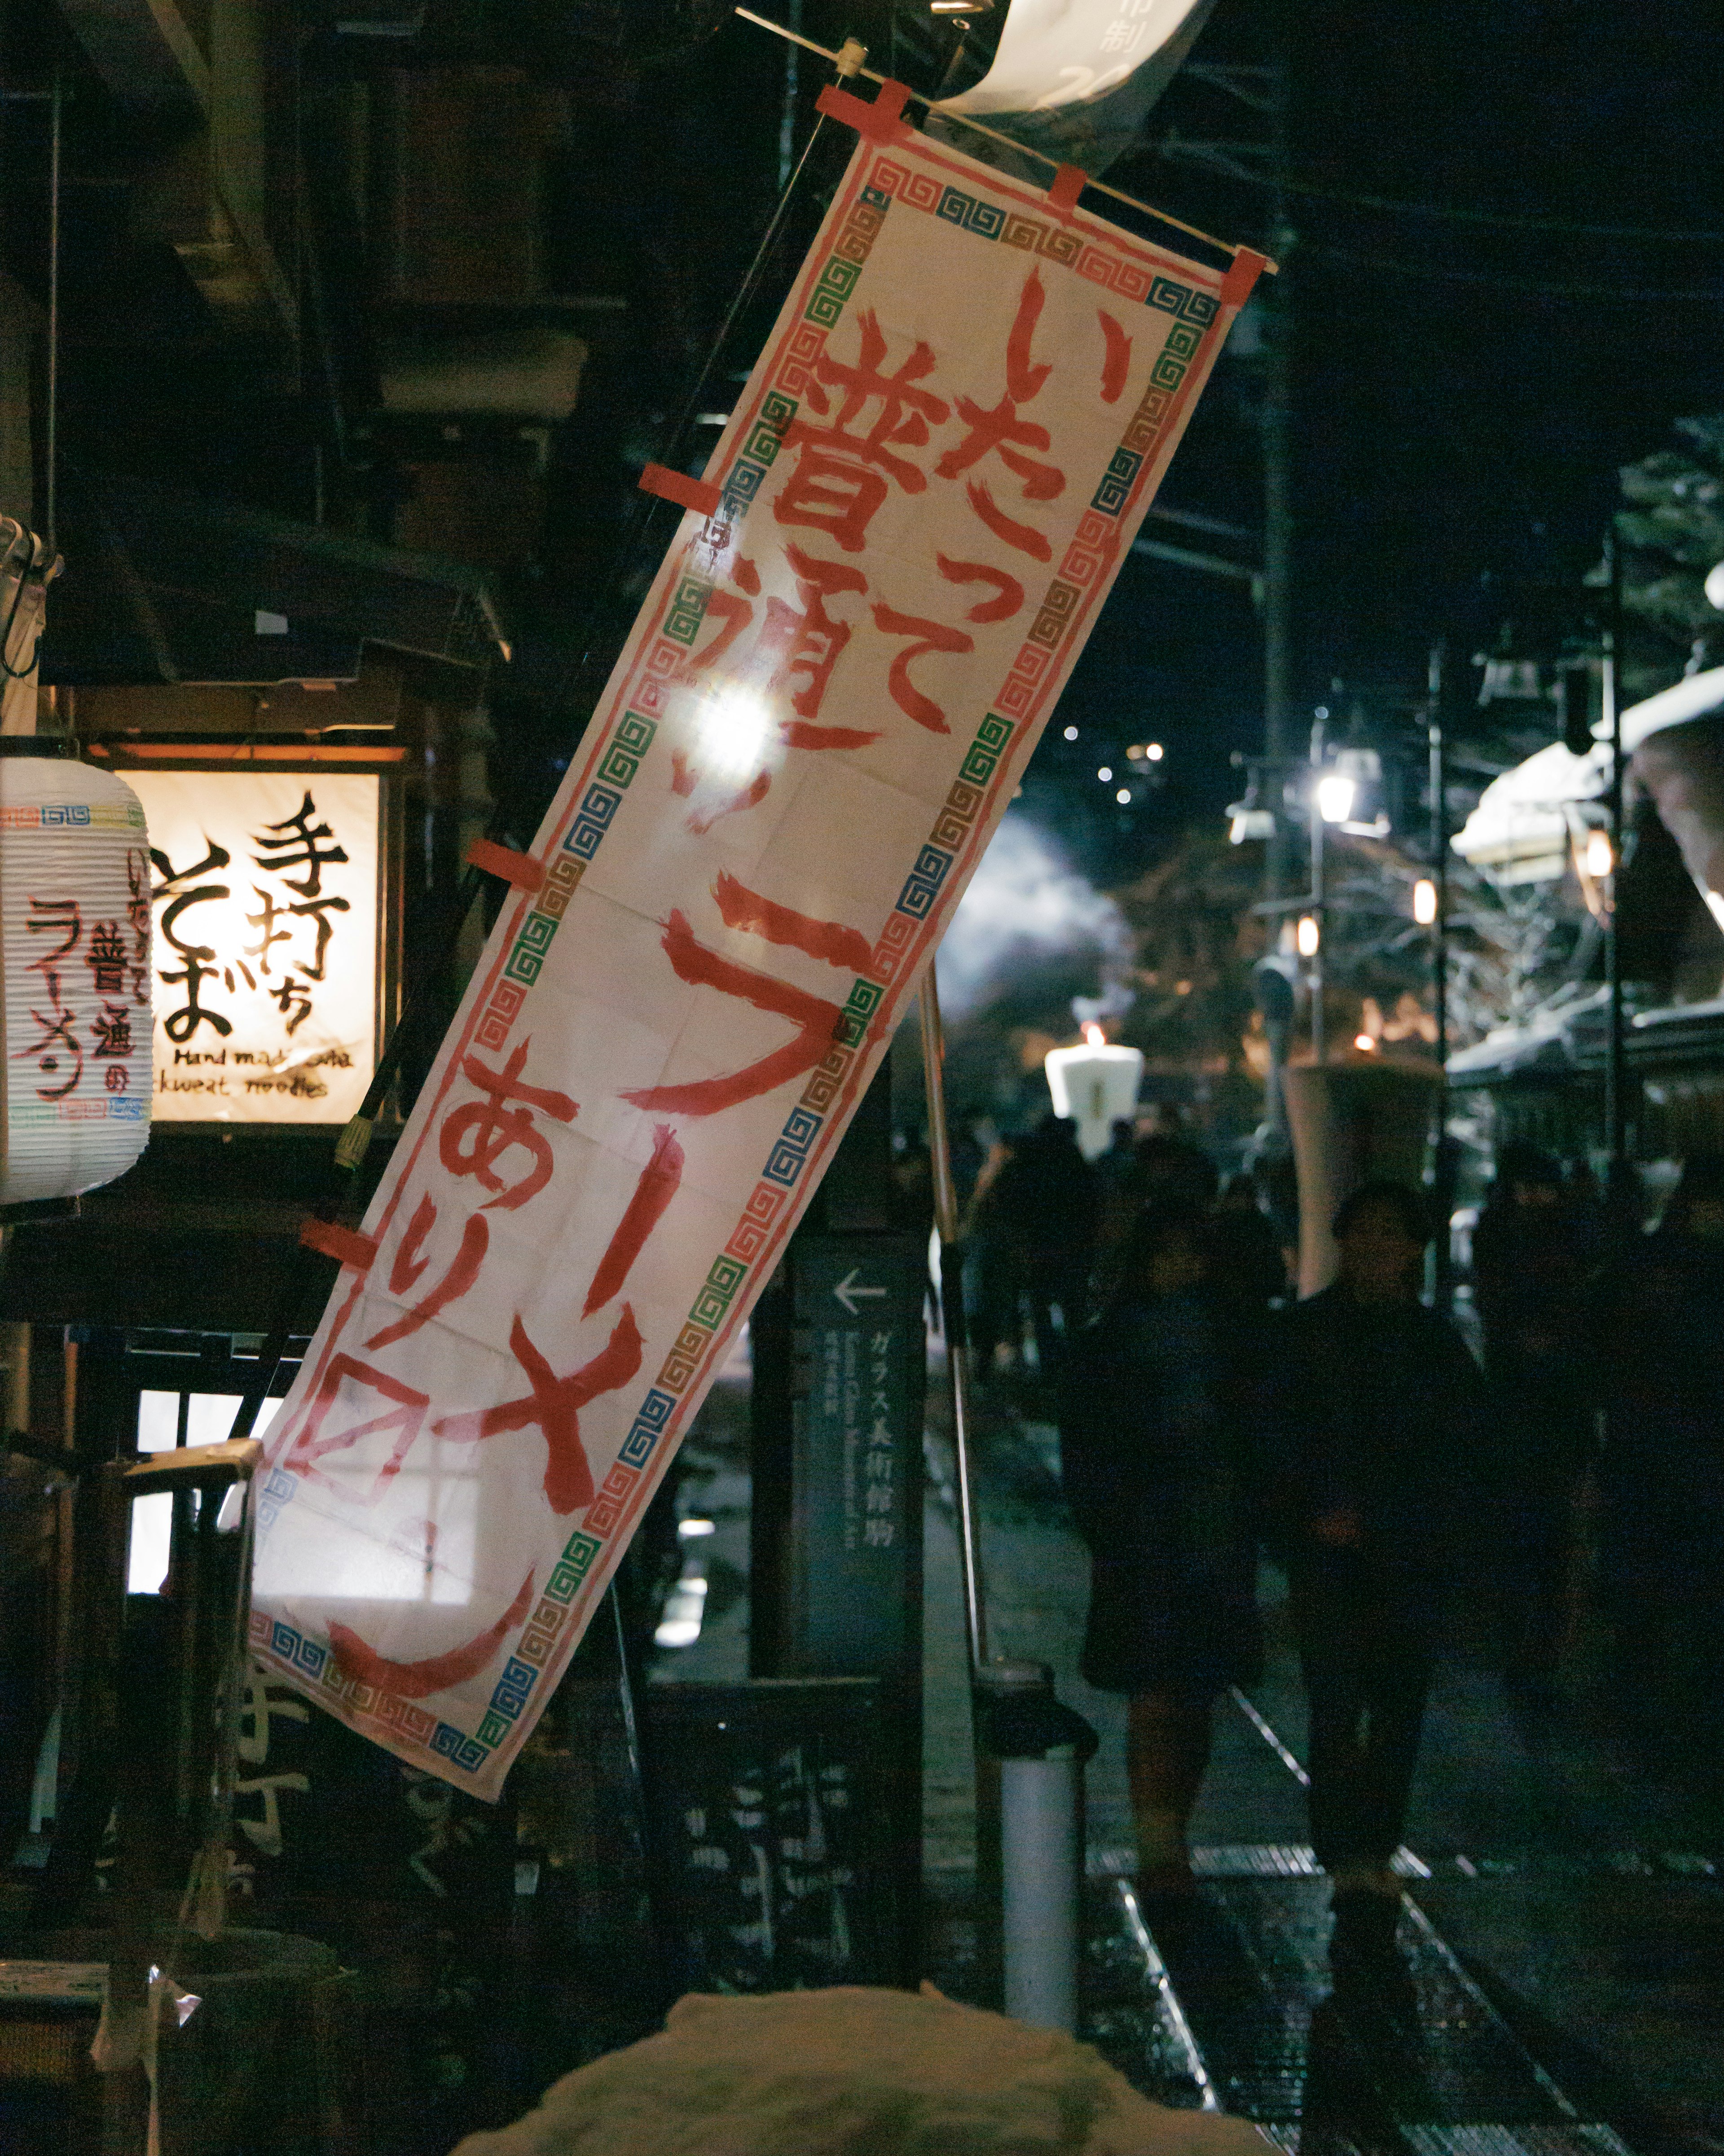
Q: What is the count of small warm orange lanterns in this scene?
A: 3